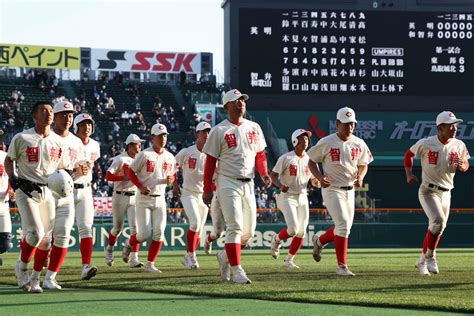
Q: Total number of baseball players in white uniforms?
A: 11